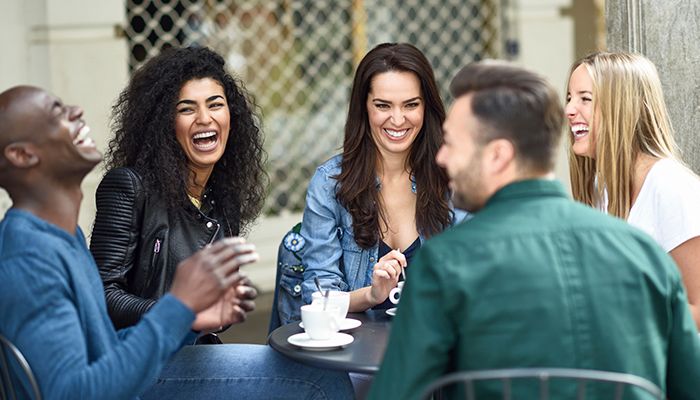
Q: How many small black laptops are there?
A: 0